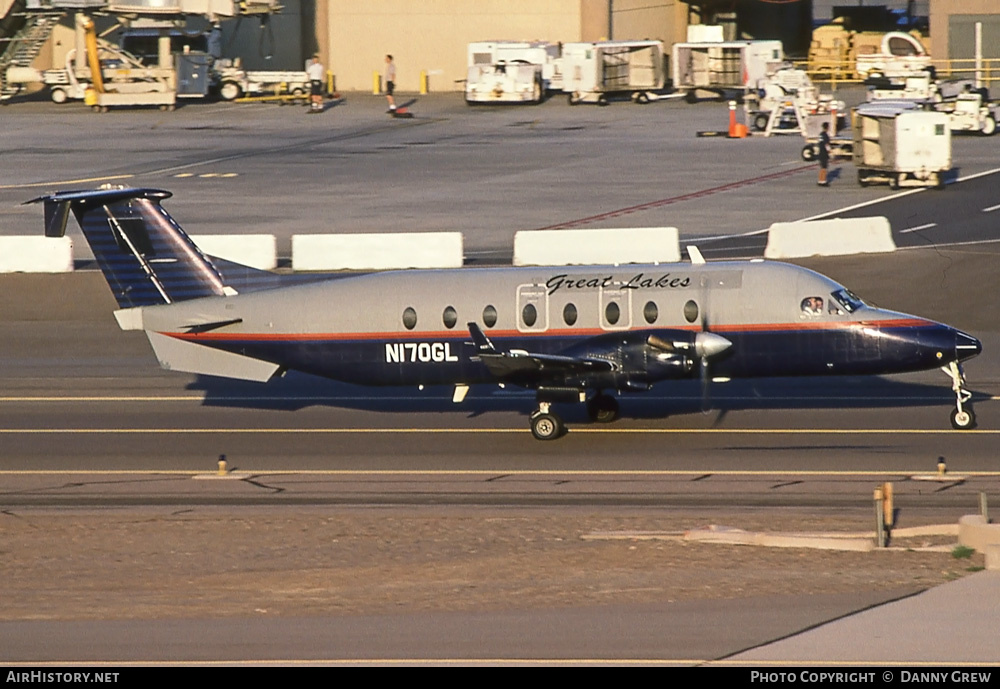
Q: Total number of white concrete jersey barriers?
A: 5